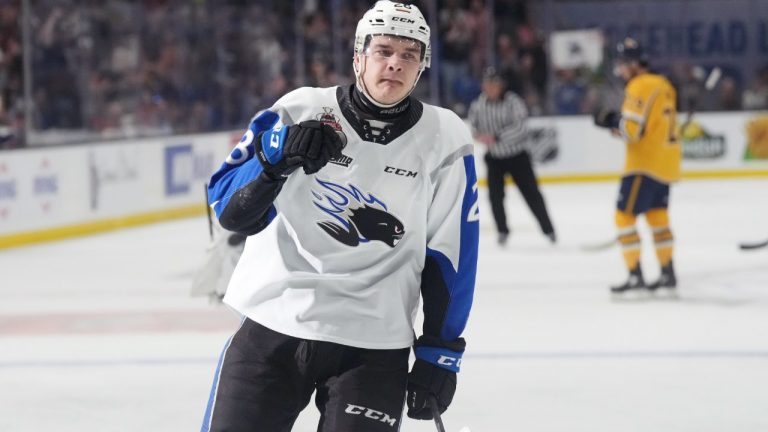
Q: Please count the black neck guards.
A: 1